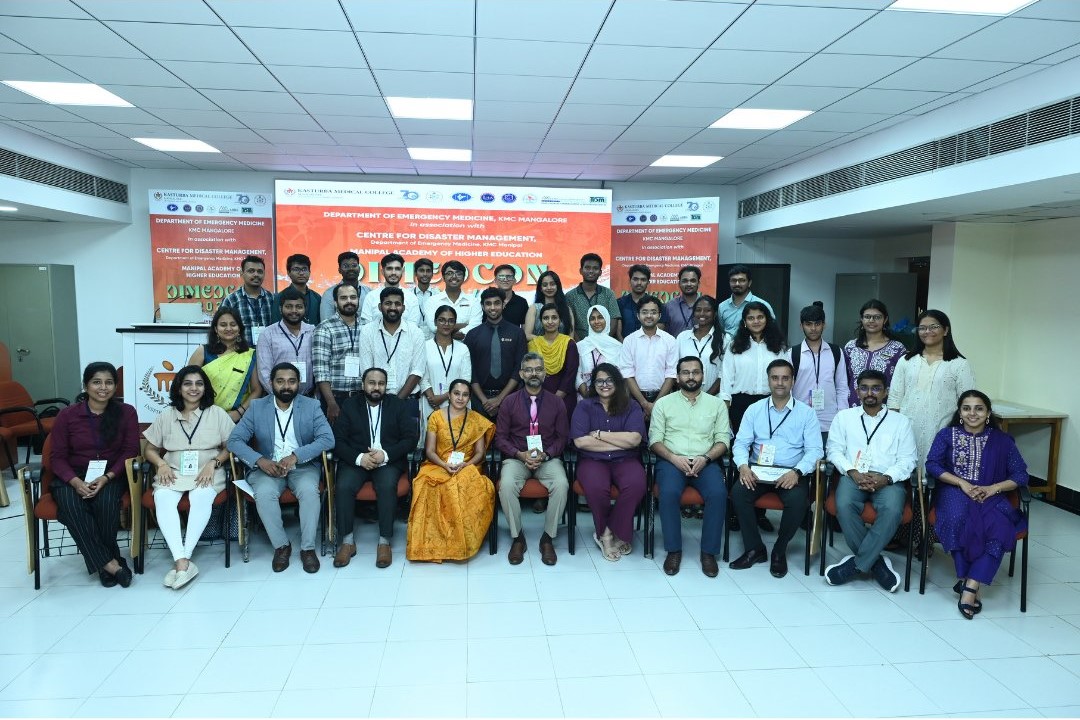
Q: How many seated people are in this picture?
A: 11